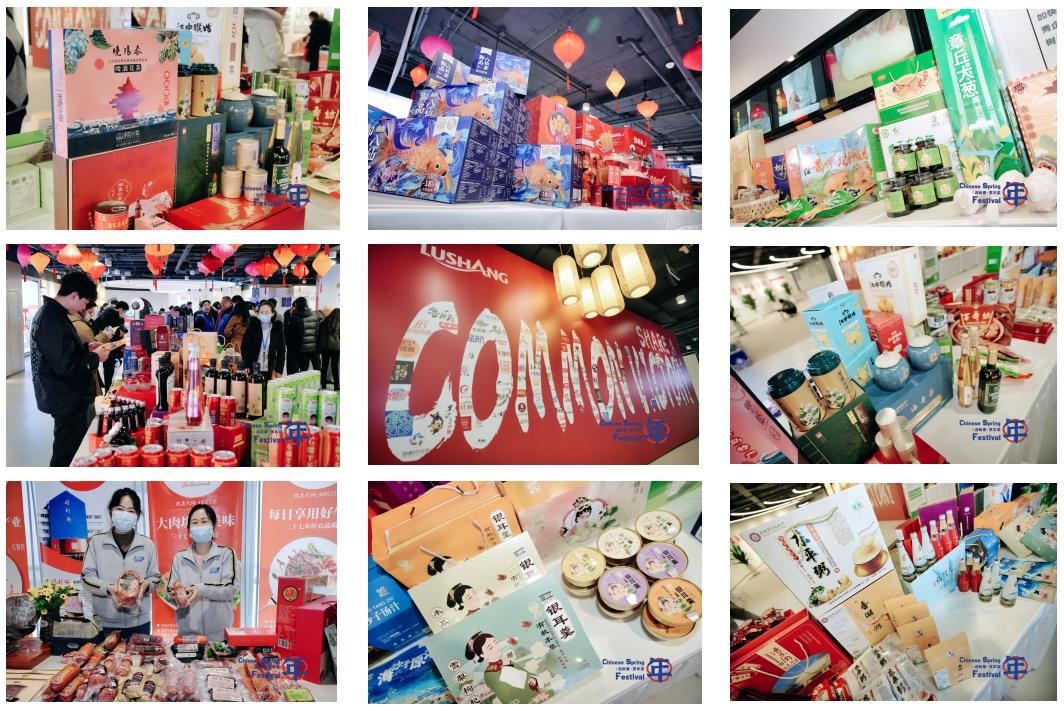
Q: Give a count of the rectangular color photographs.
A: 9